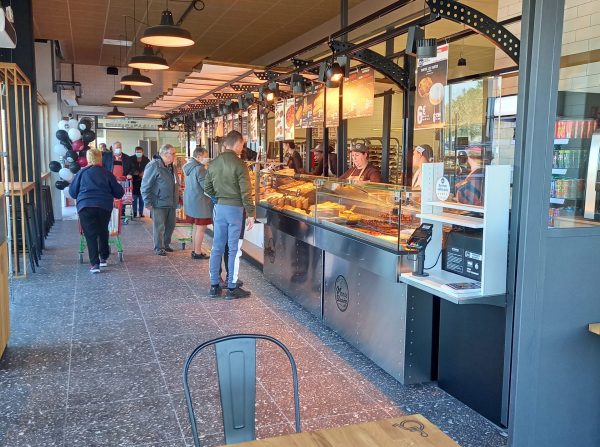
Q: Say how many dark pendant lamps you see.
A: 6